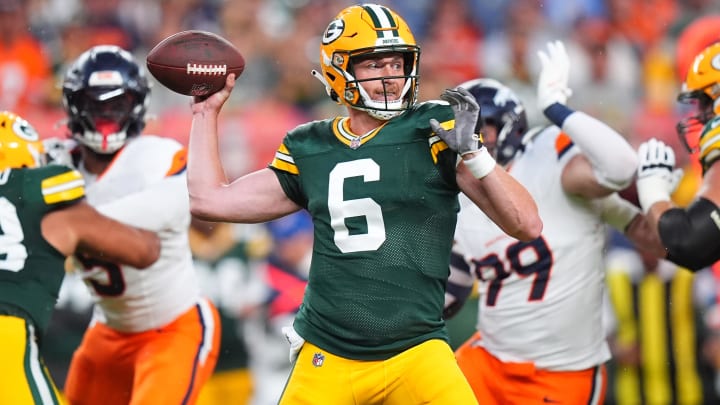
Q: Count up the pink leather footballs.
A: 0